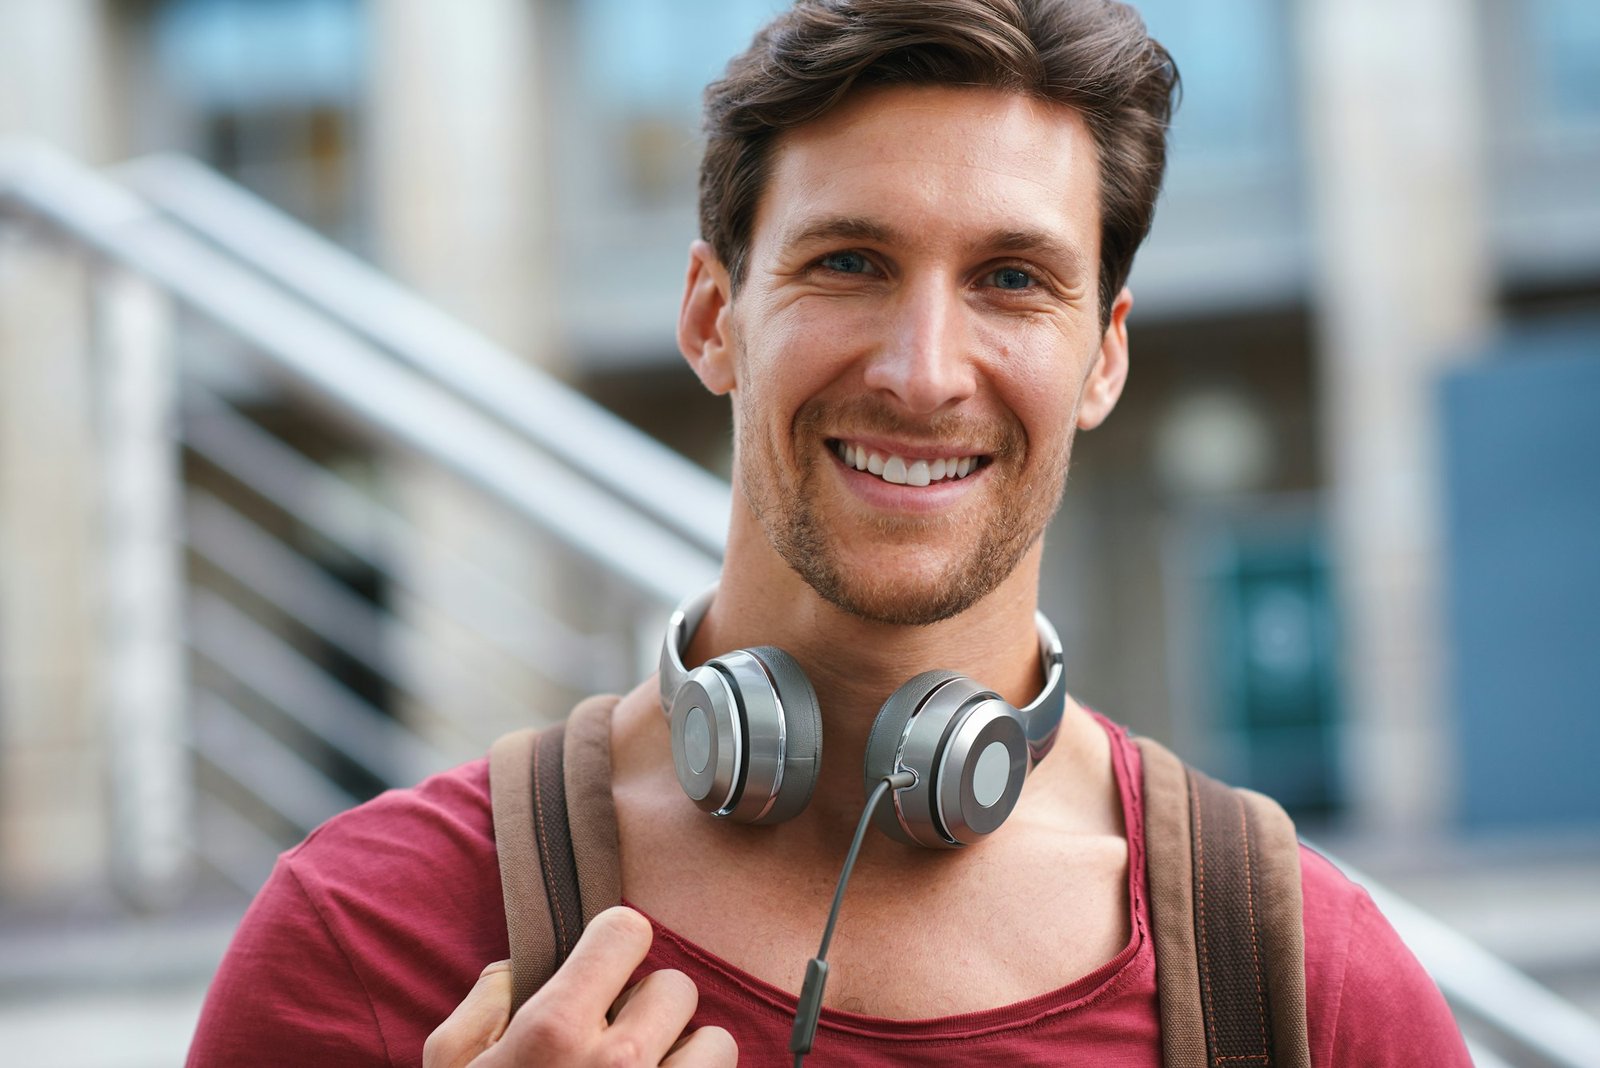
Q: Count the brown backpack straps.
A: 2